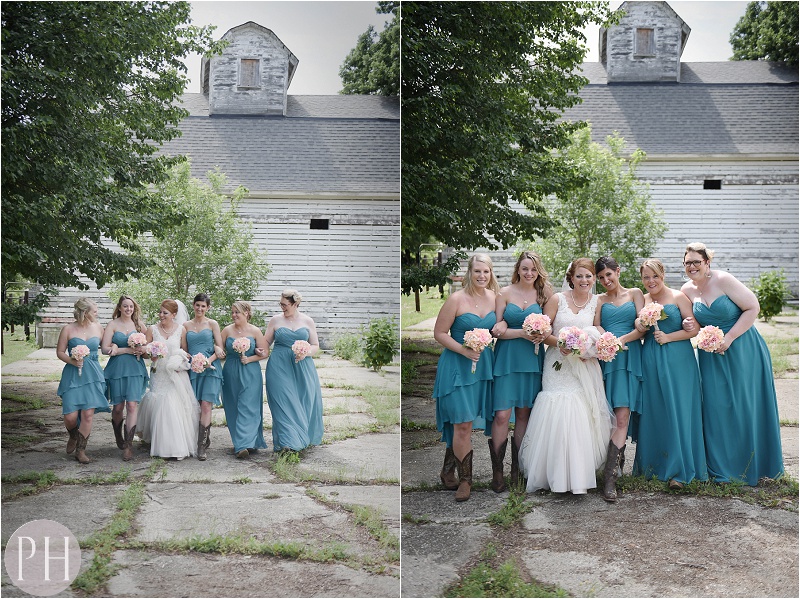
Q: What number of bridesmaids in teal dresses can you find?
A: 5